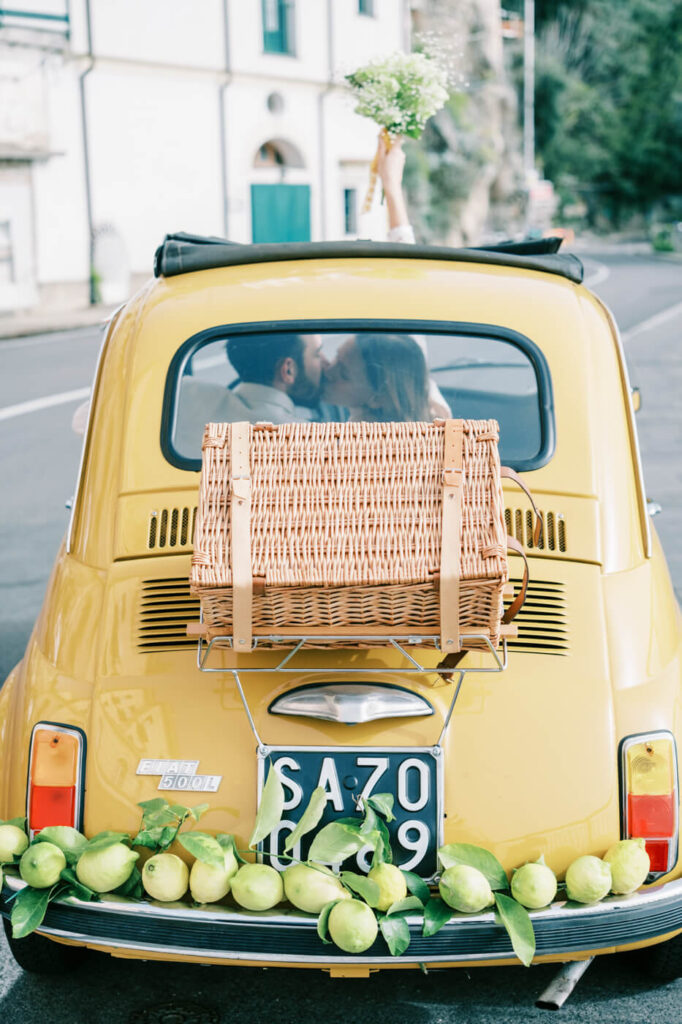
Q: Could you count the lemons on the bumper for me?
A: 13